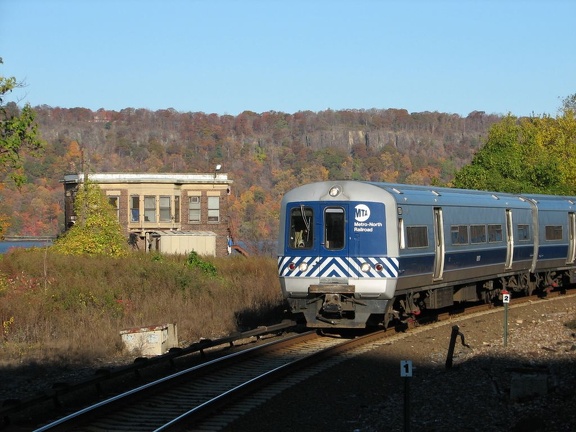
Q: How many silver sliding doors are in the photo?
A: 3